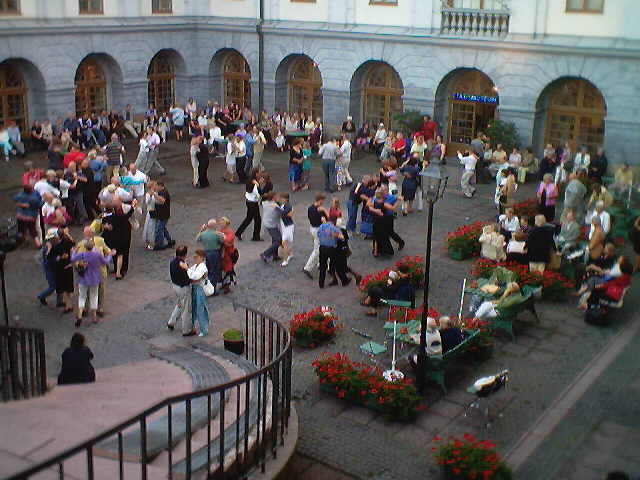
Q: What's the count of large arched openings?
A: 8